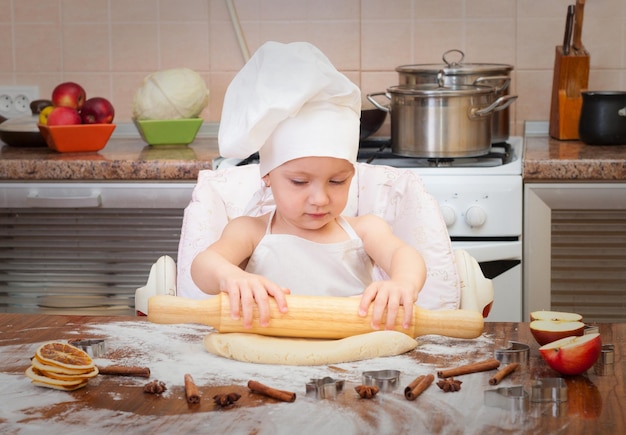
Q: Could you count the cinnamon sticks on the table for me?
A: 6